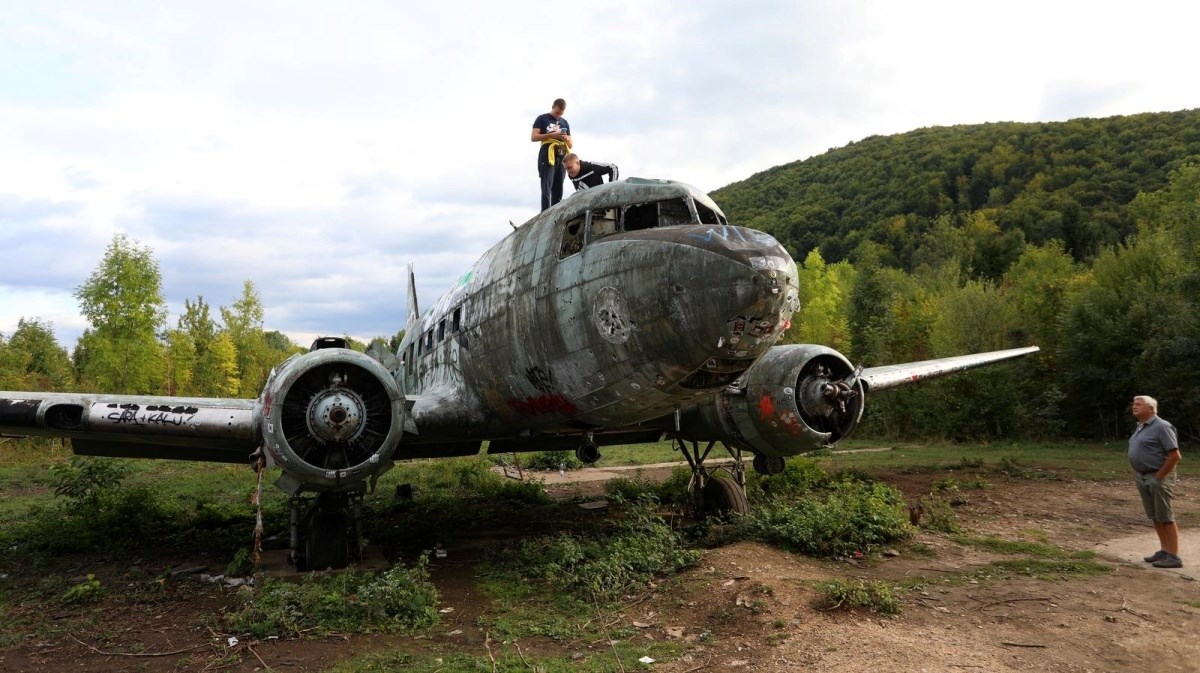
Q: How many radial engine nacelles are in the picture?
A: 2